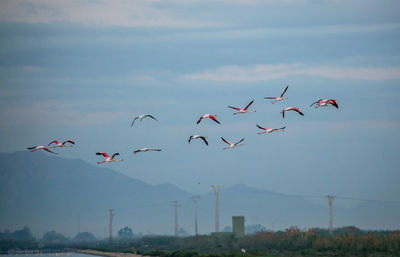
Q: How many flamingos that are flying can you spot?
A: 14